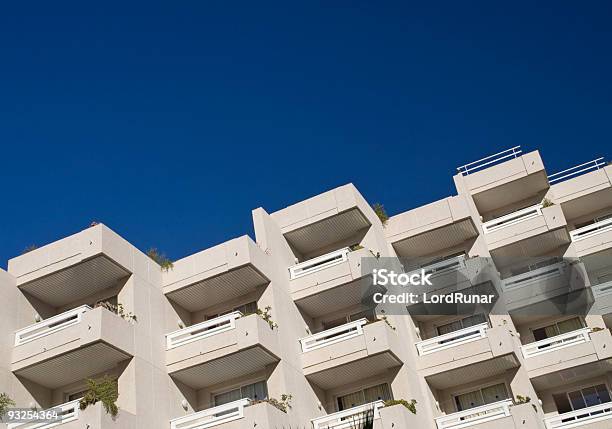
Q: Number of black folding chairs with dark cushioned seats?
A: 0